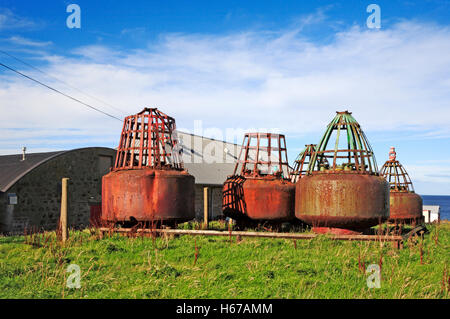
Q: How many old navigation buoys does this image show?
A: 5